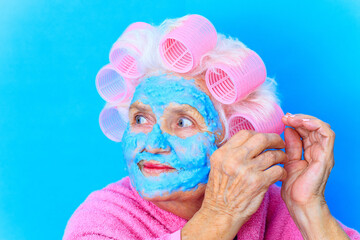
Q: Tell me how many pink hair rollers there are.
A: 6